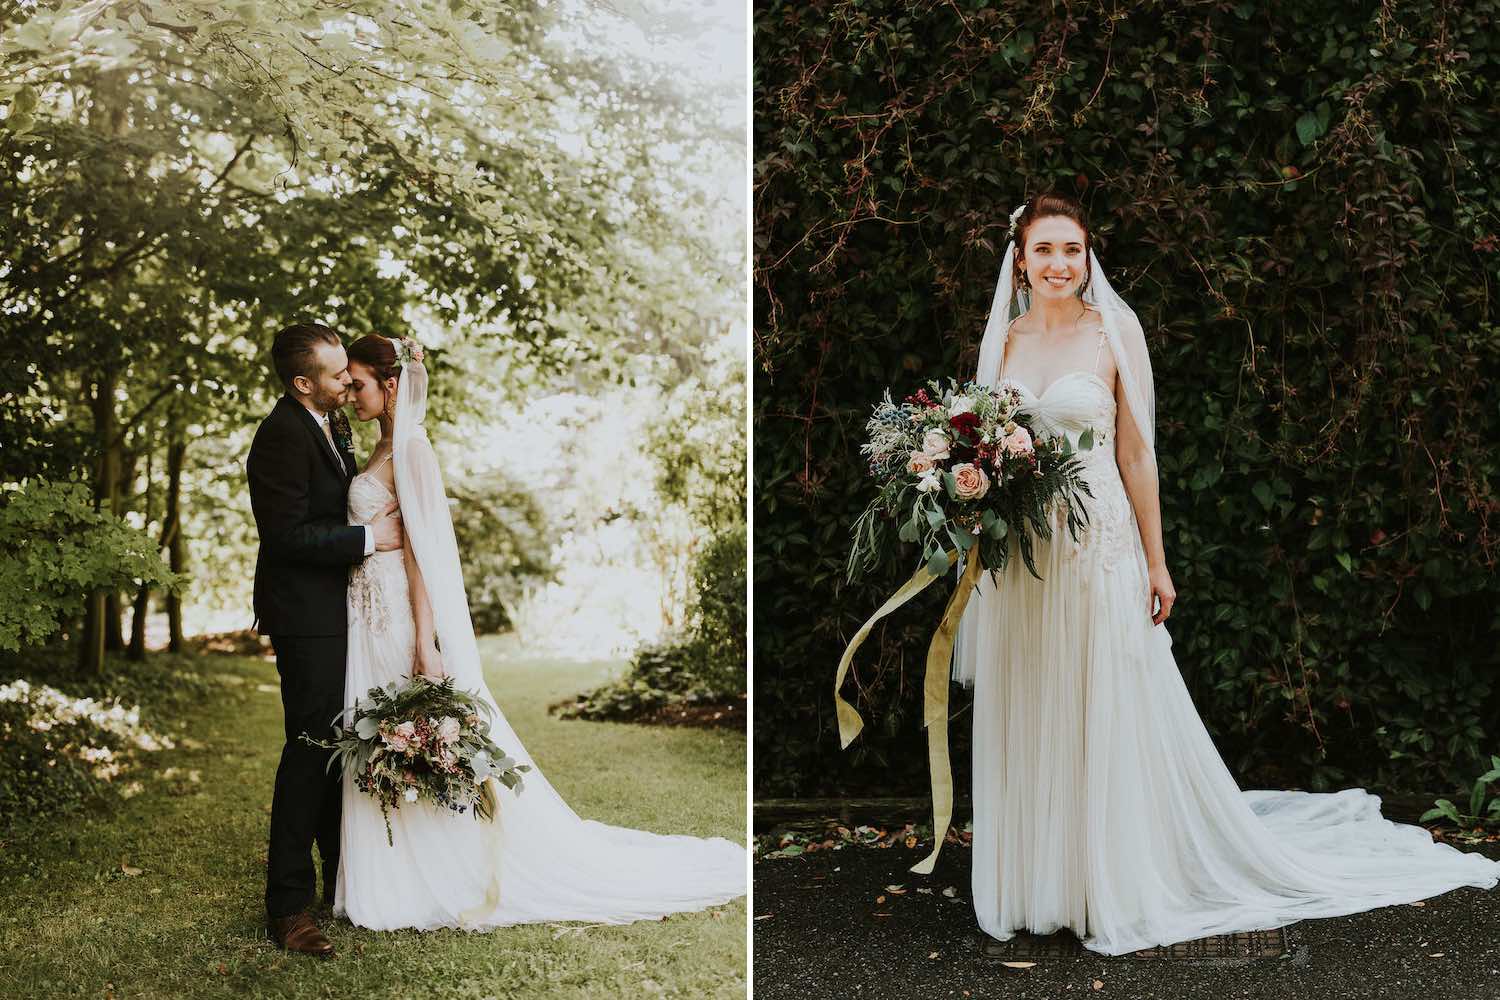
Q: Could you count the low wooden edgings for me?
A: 1